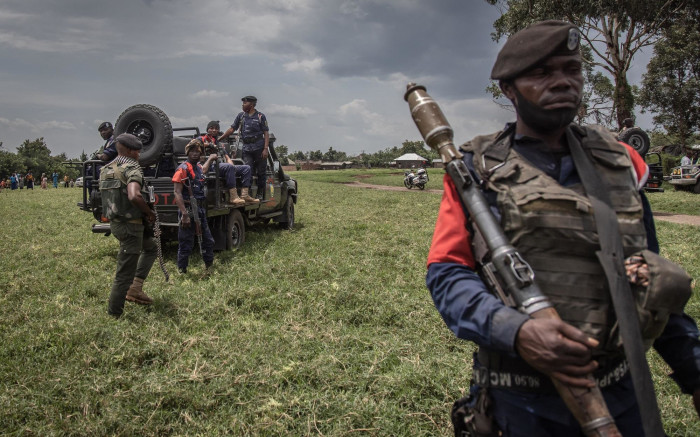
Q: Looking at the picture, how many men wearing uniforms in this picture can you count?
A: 6